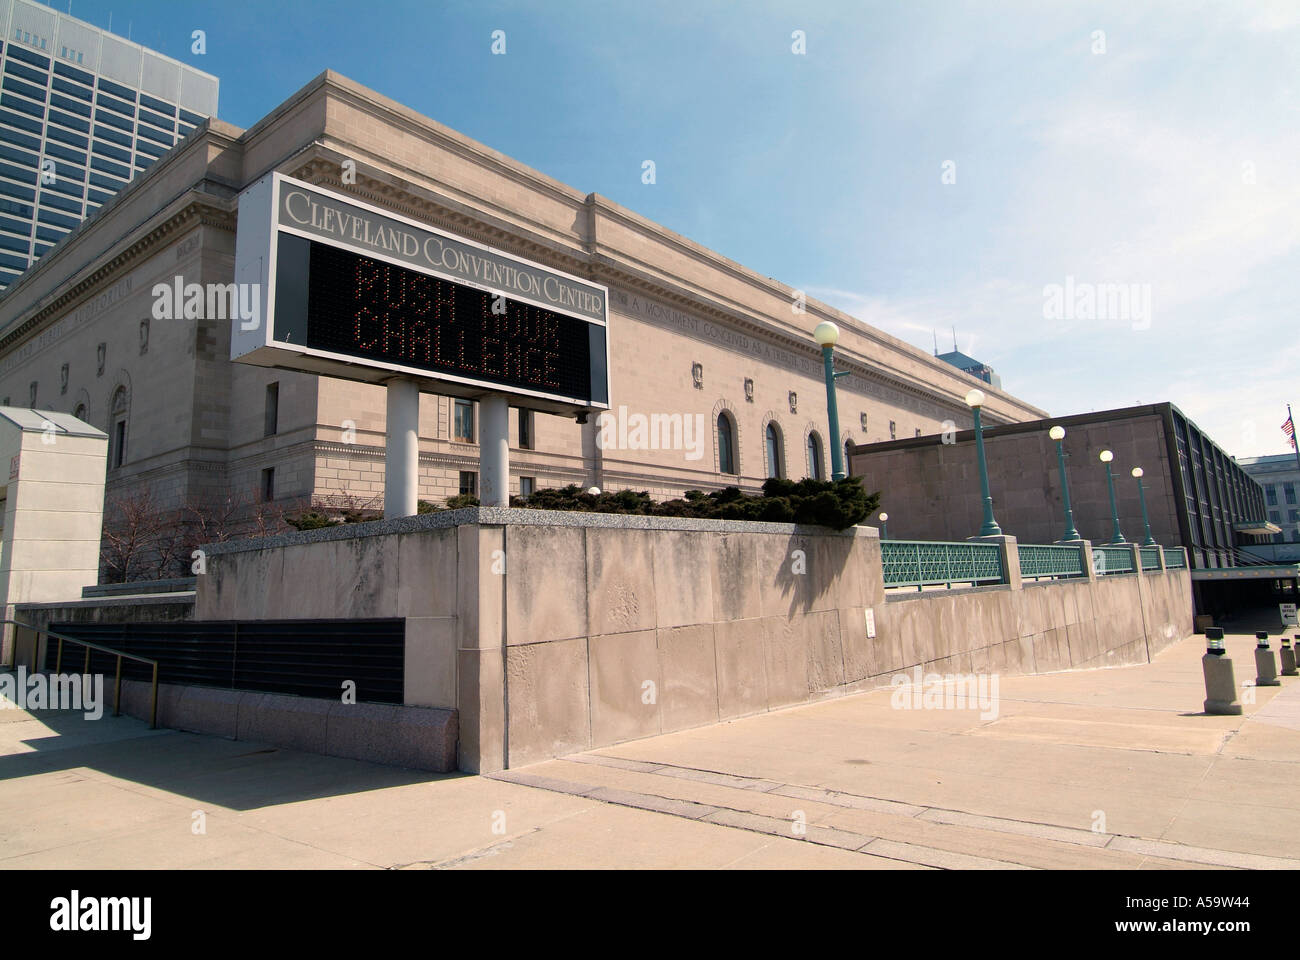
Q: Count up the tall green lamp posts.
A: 5